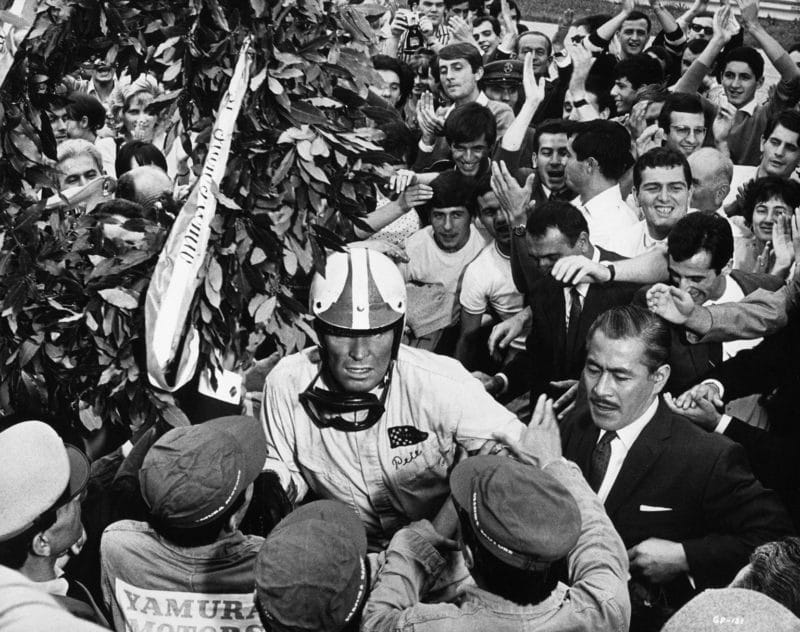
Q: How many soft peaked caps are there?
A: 3